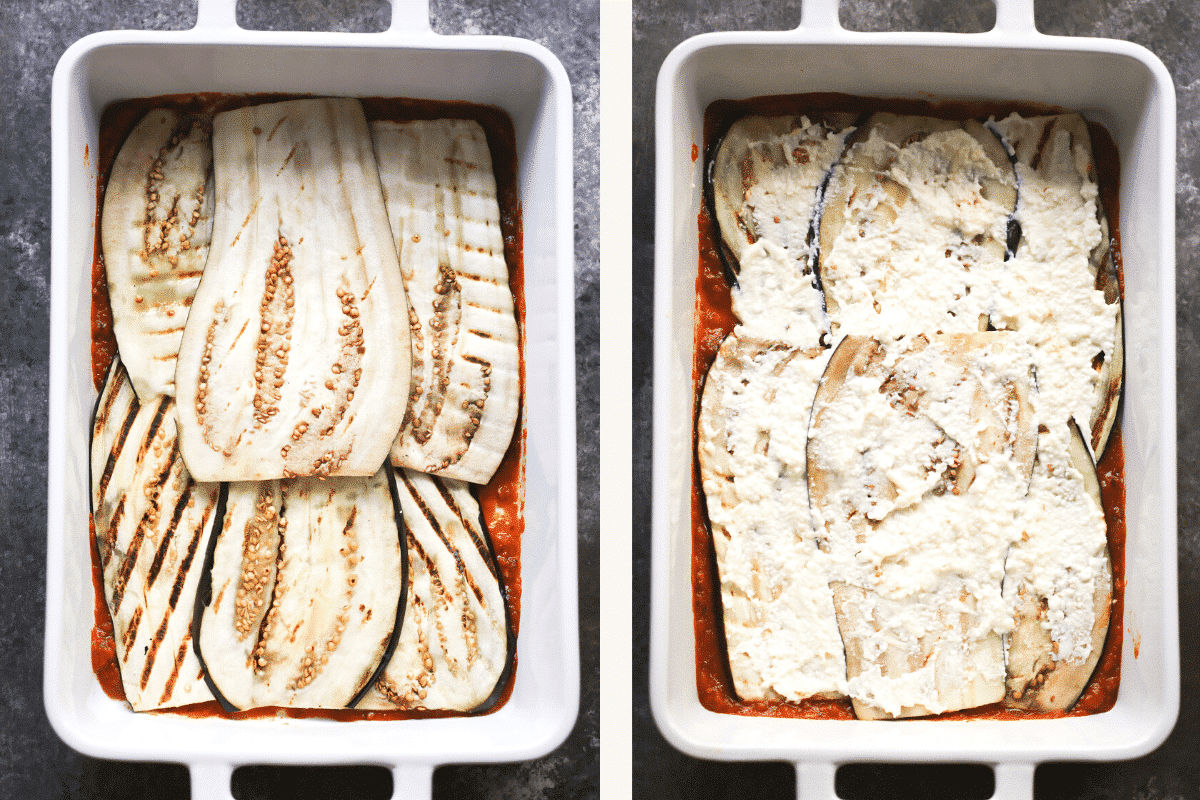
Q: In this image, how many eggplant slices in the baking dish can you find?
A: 6